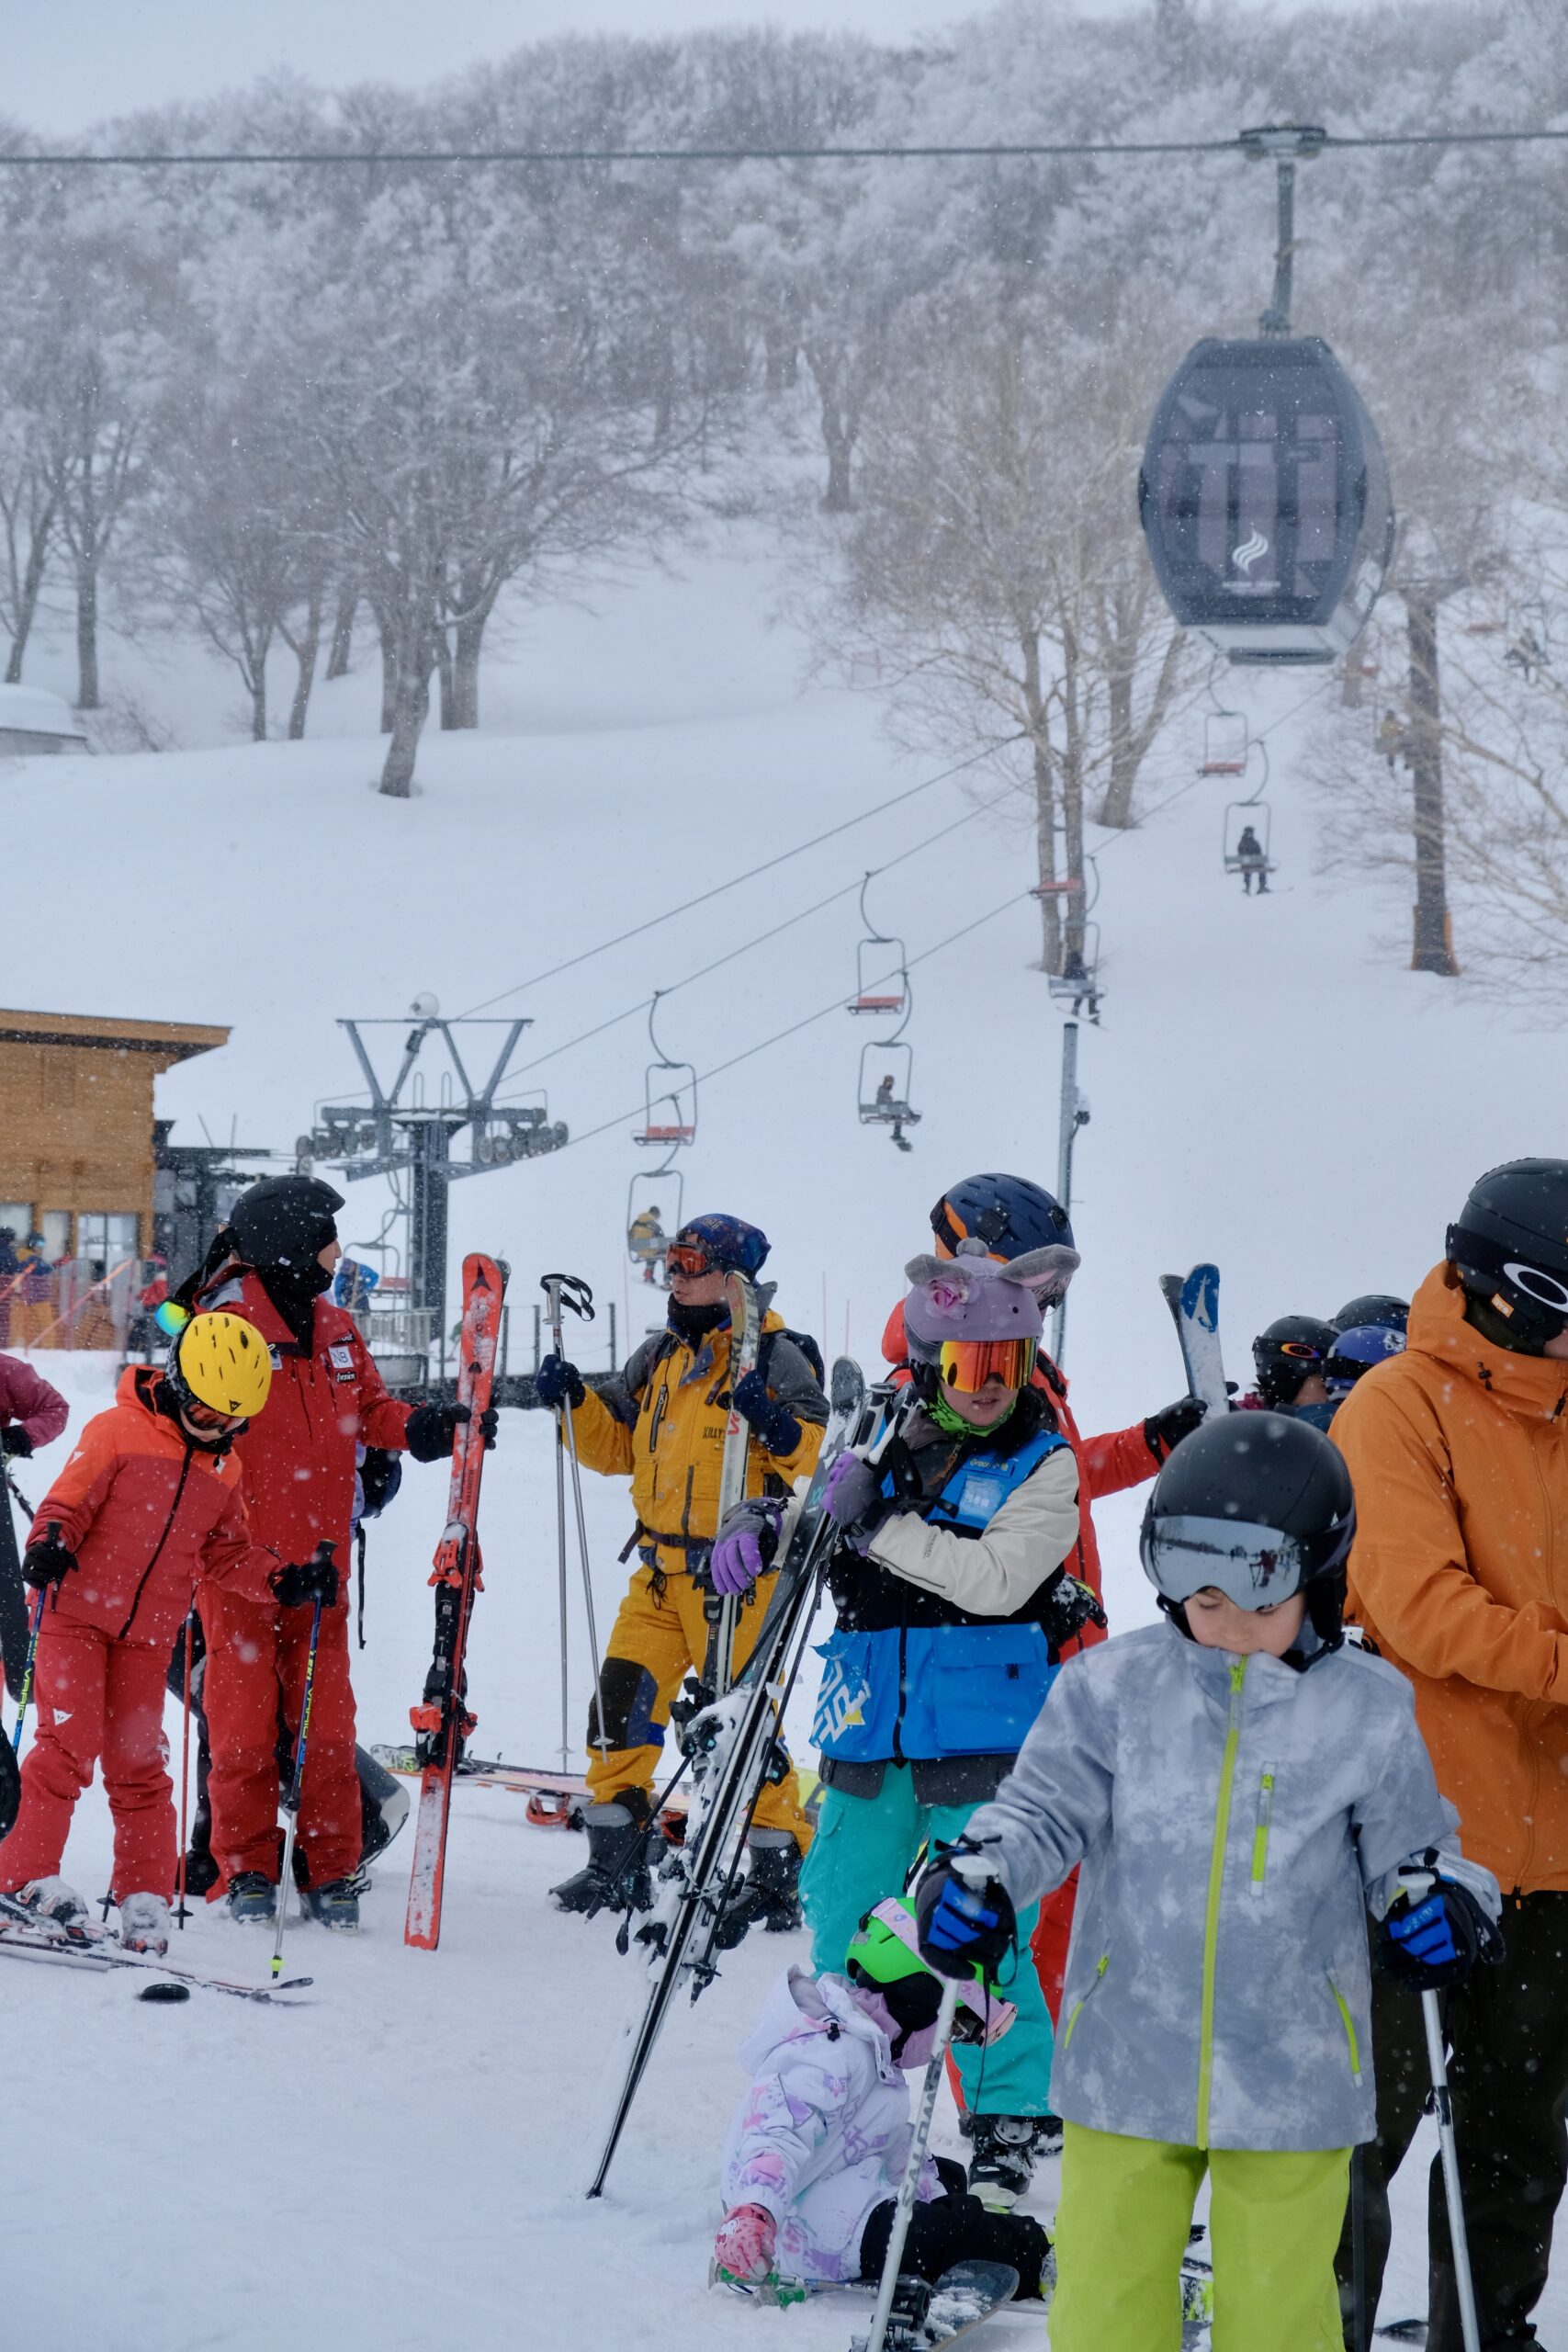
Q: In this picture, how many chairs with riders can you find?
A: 6